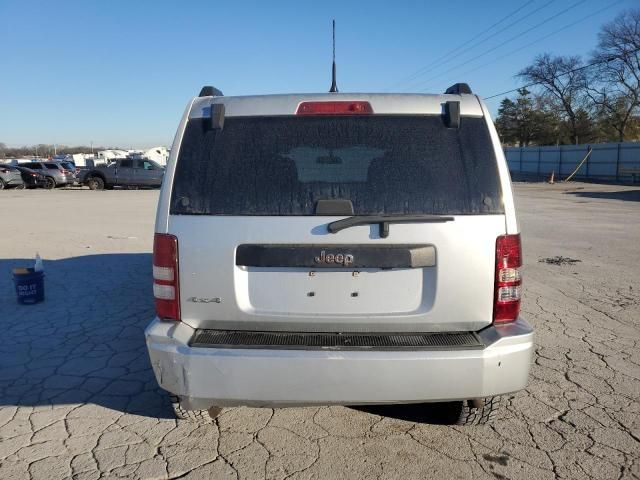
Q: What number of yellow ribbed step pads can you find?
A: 0